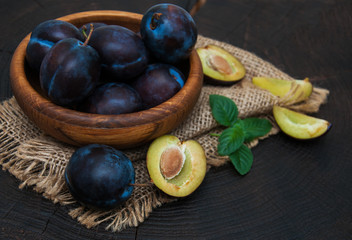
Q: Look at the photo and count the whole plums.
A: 8